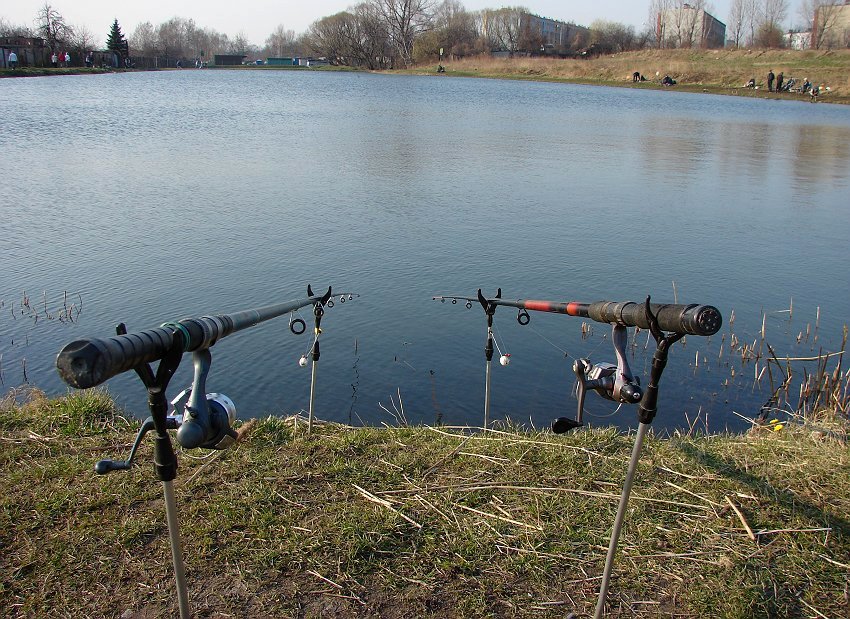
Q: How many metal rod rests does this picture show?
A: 4